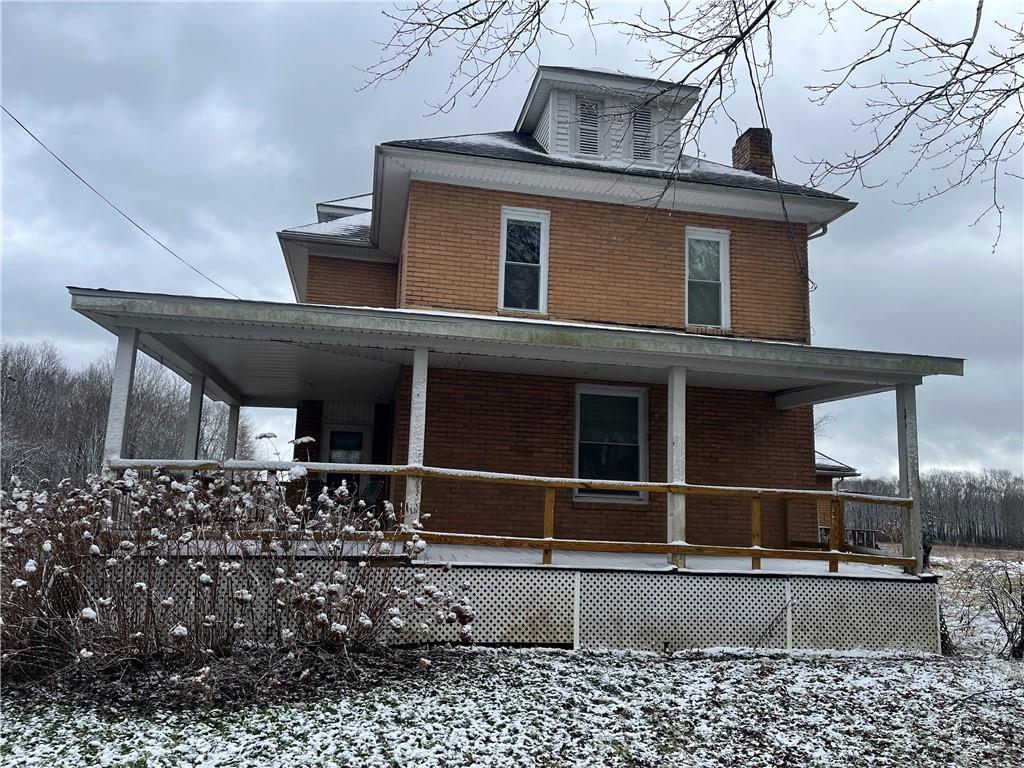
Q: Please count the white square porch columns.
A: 6